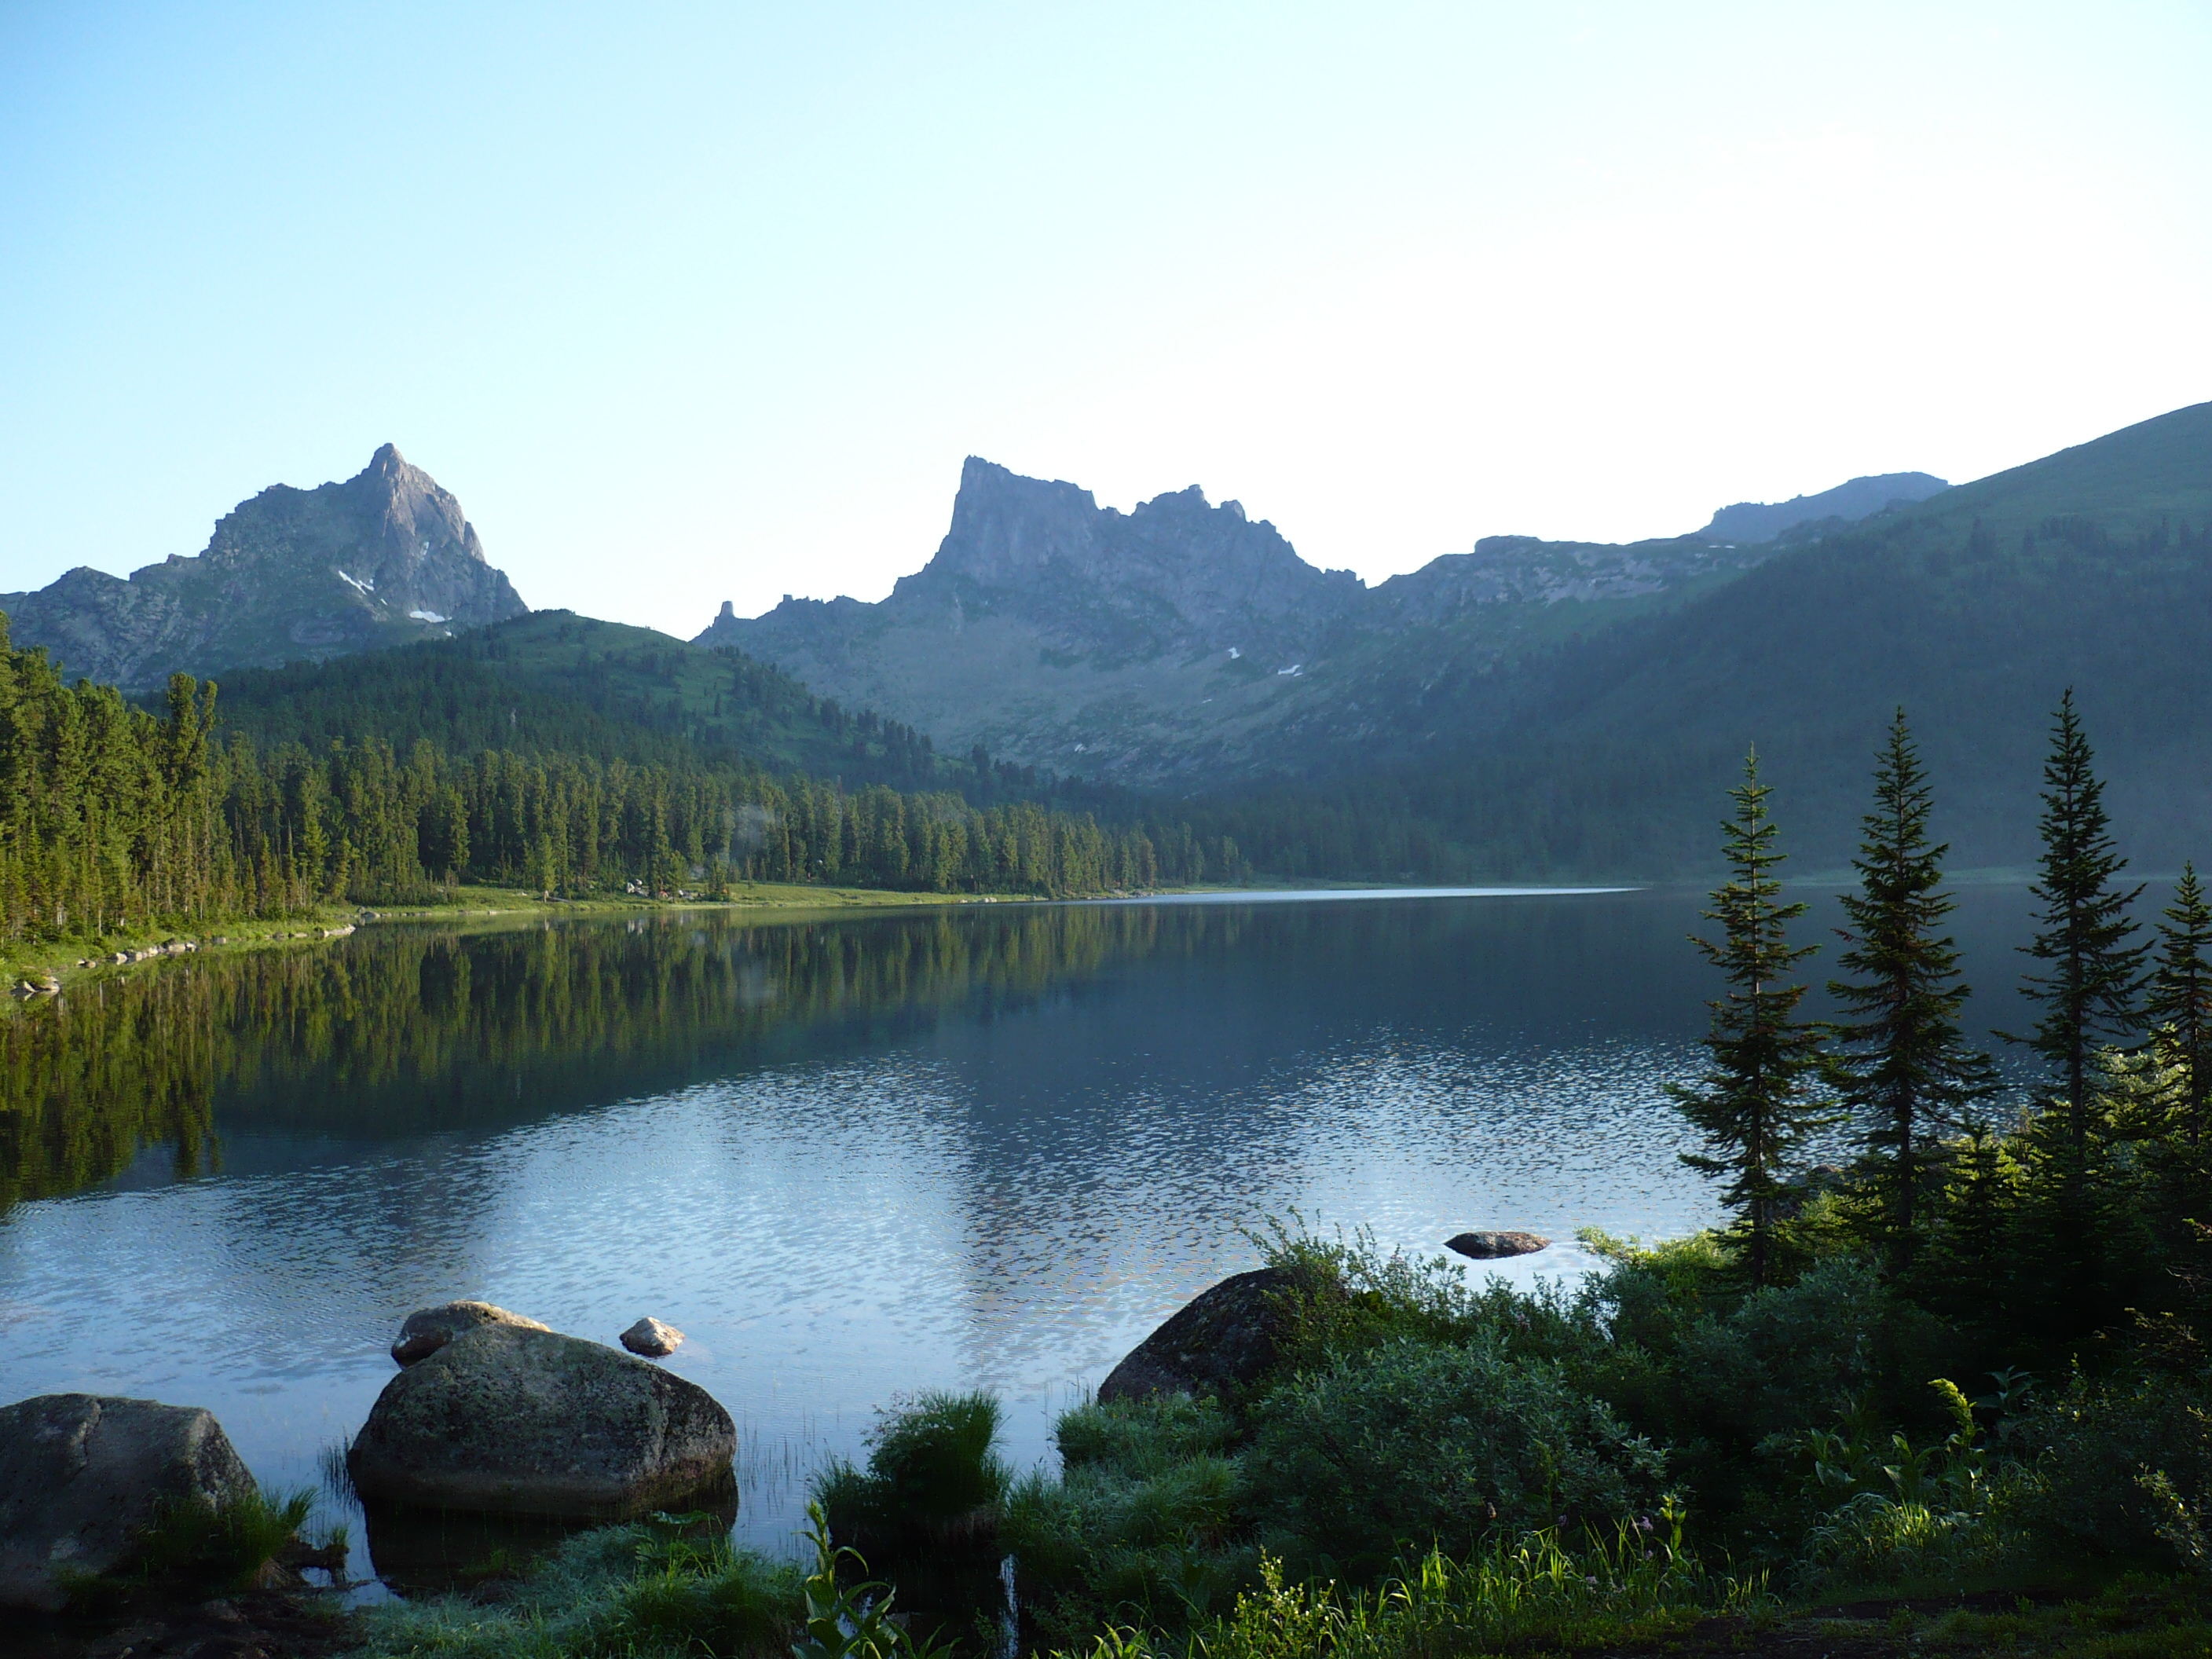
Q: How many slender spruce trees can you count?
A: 4